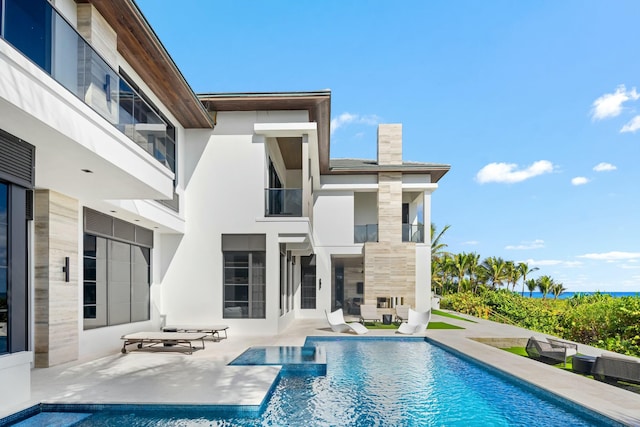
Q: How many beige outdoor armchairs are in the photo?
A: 2